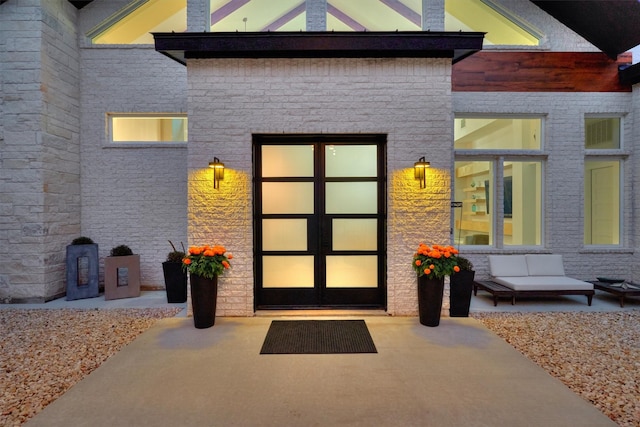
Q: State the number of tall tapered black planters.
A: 4